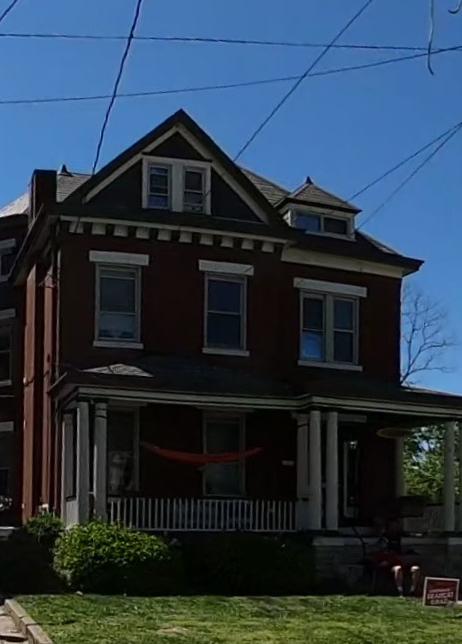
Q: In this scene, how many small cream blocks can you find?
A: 10